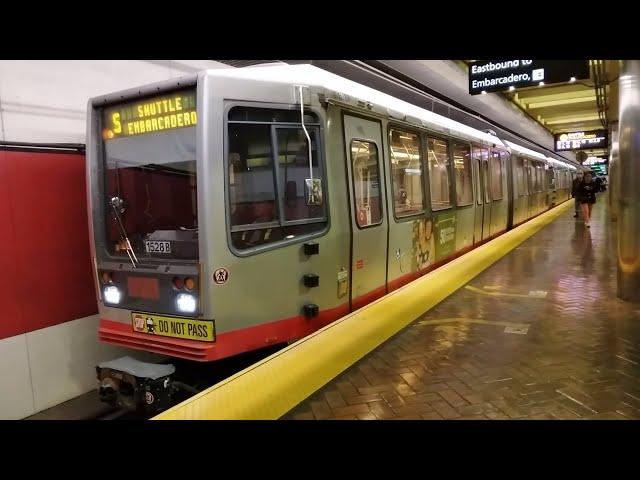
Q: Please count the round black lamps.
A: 0